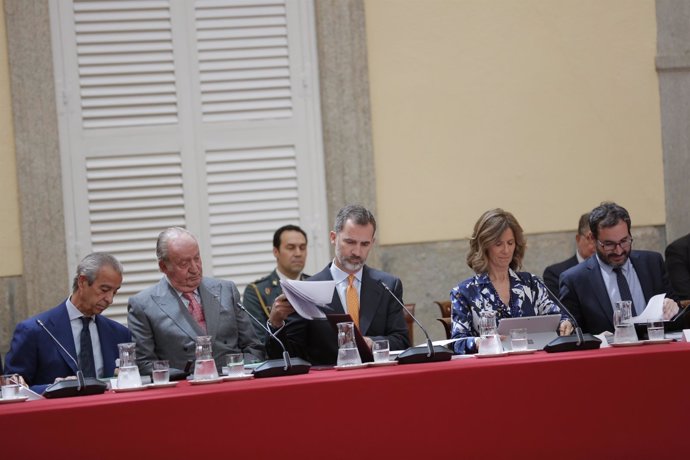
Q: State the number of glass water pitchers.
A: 5